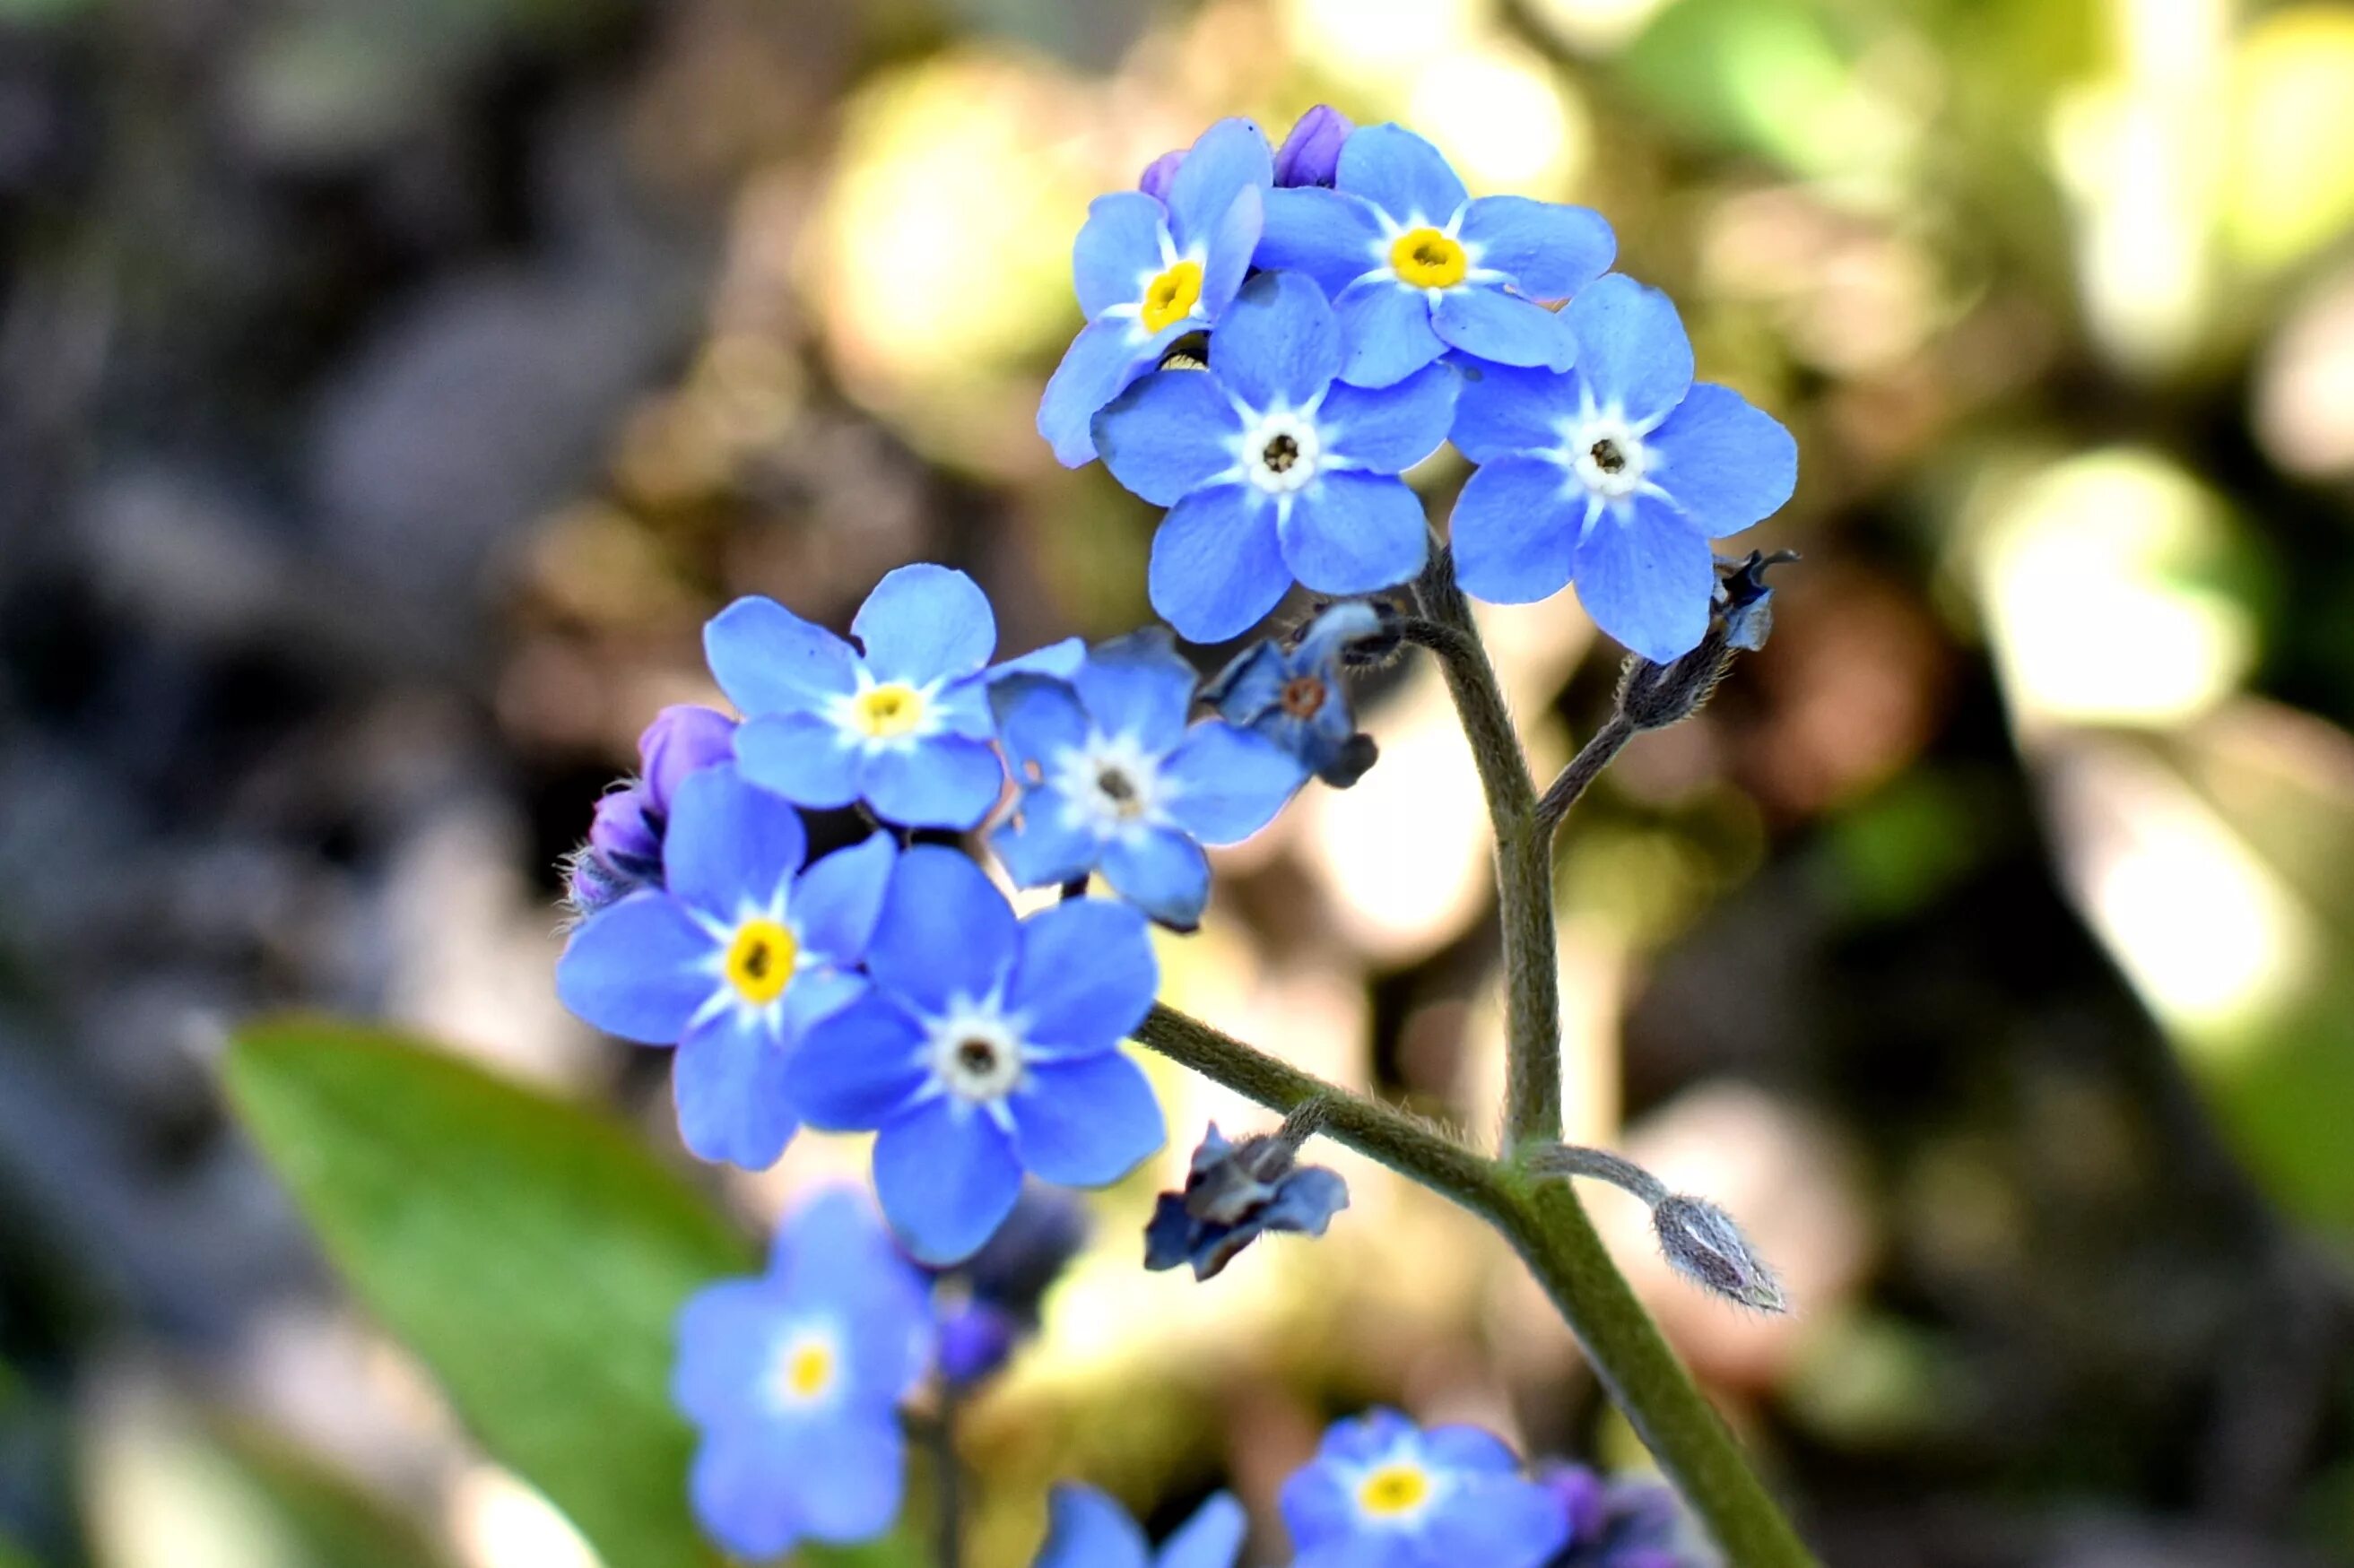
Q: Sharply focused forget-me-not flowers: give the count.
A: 8